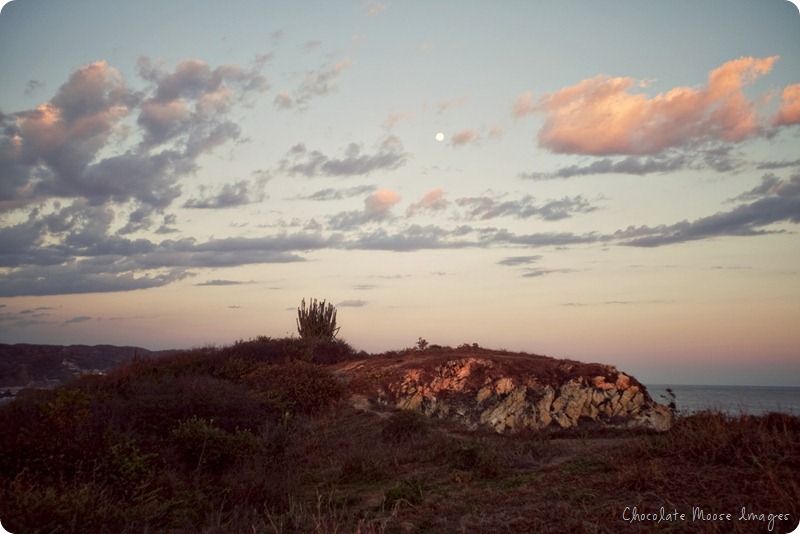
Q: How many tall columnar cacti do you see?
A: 1